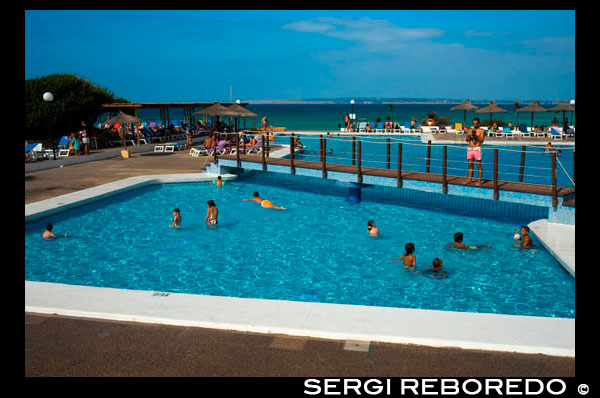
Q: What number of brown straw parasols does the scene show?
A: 7